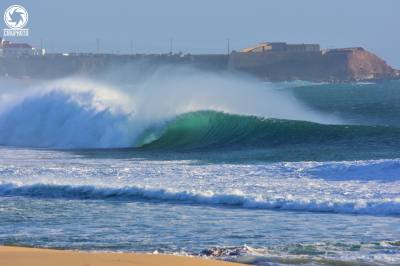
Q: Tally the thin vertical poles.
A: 5